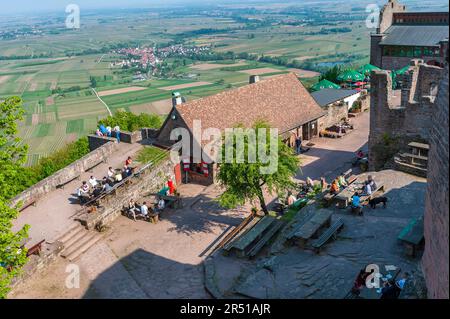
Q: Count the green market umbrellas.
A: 4